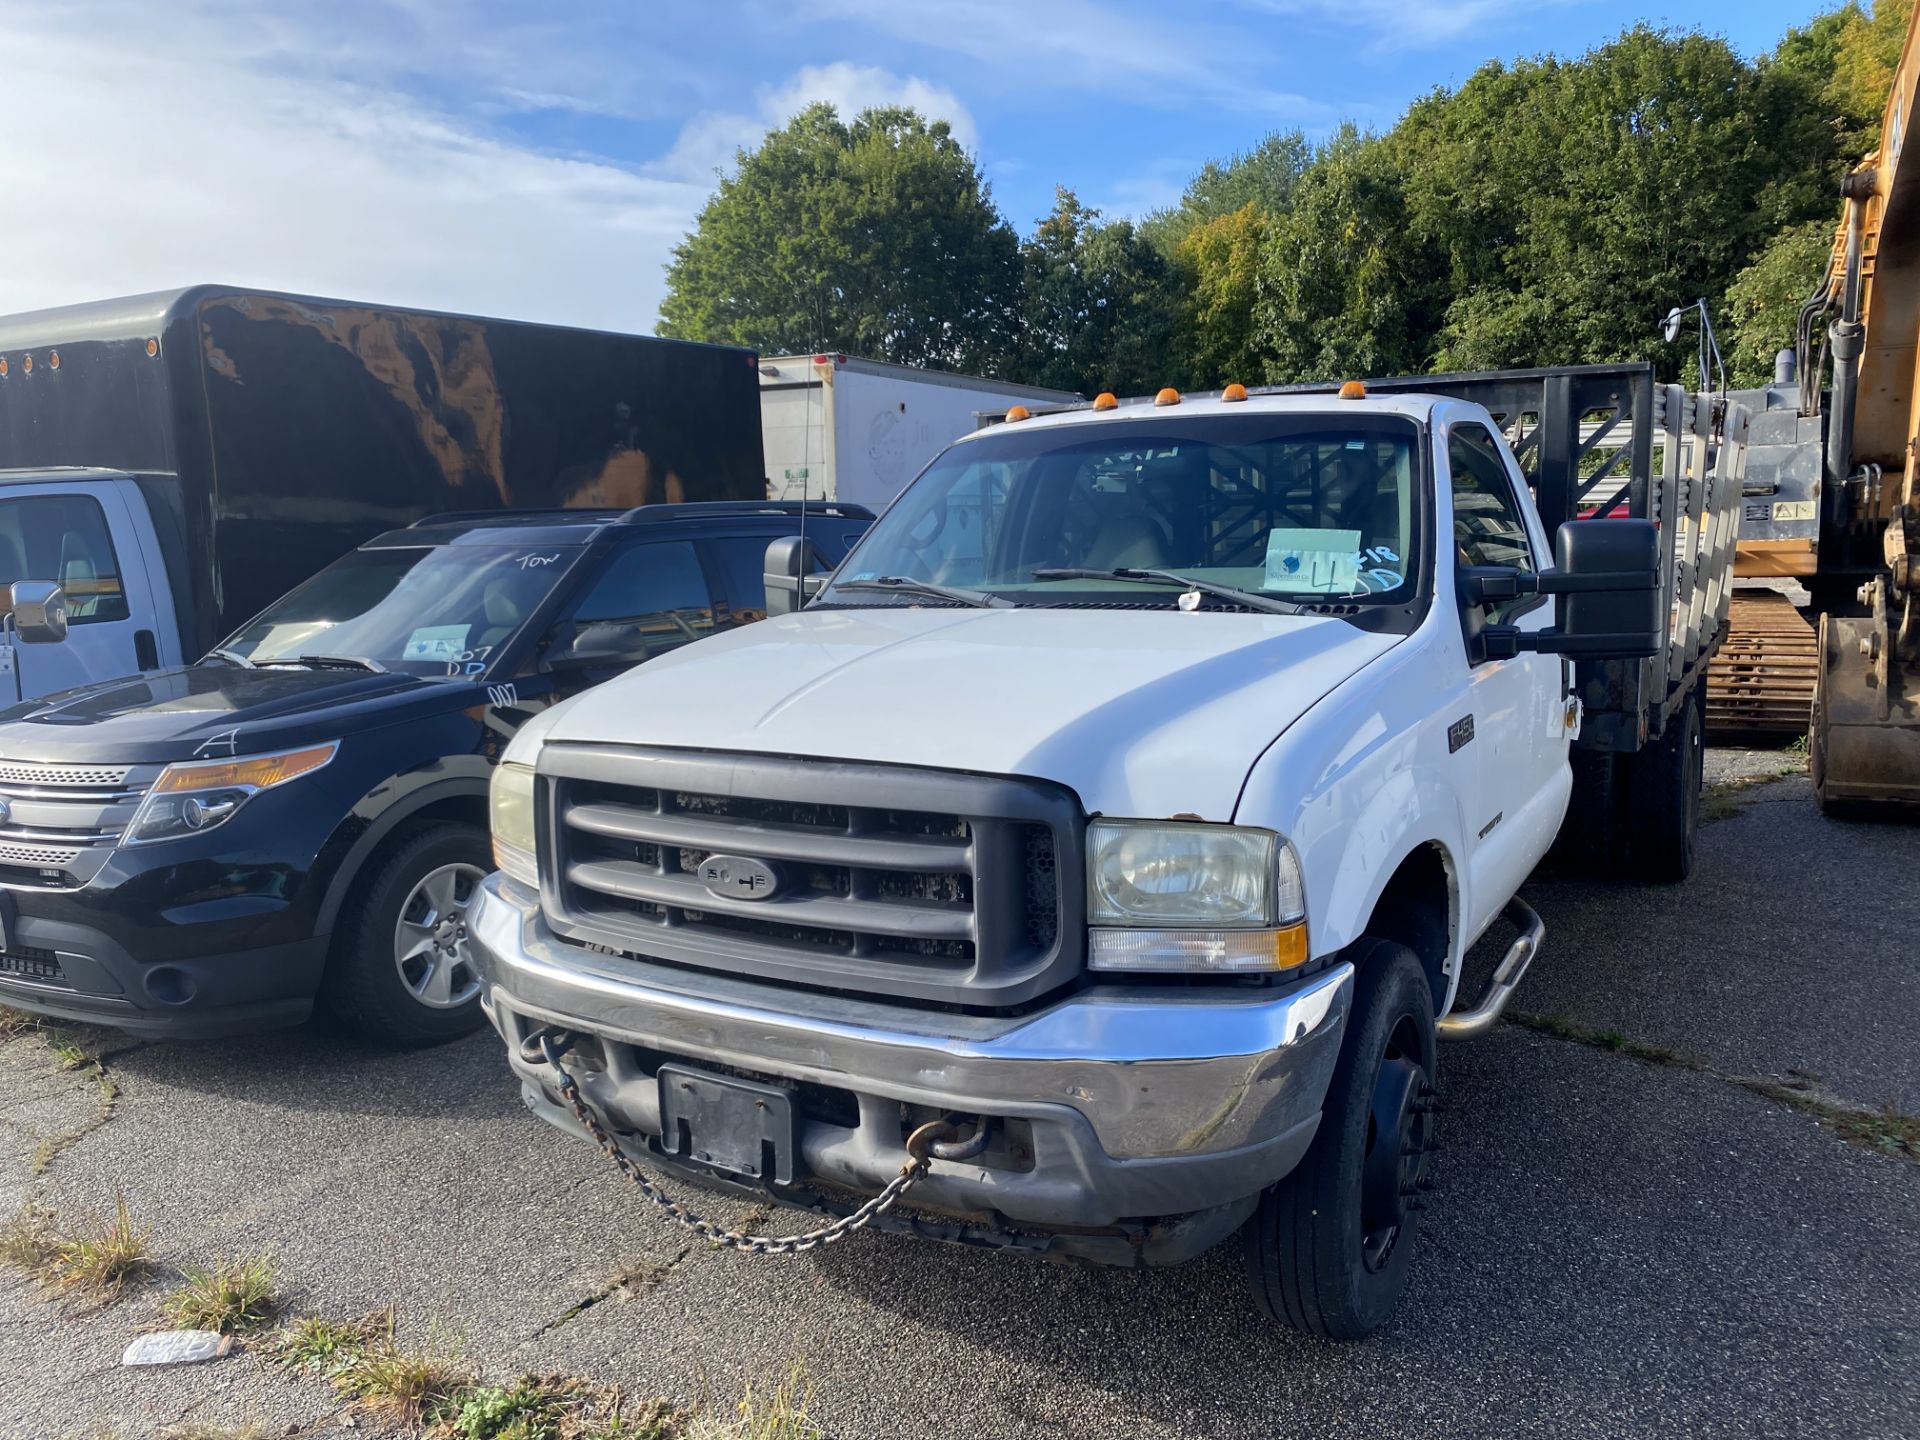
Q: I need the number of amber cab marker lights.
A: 5